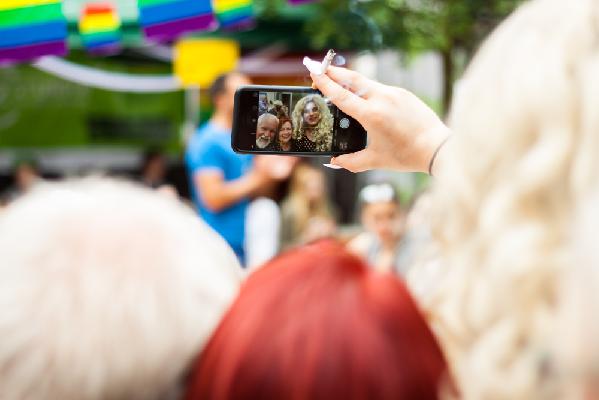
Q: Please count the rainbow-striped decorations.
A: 4